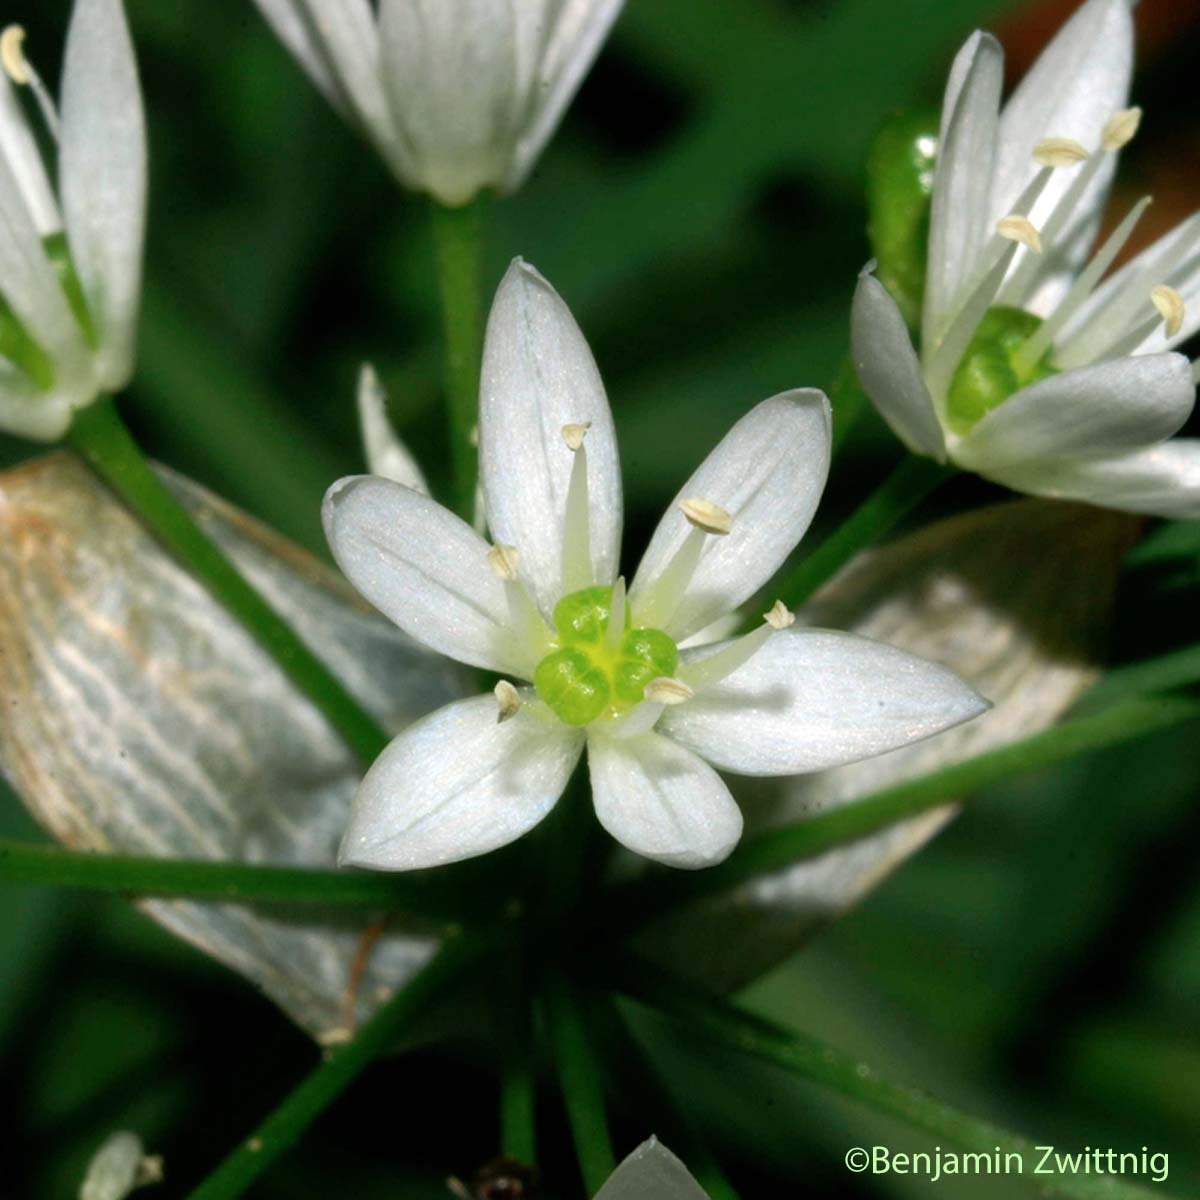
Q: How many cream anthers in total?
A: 11